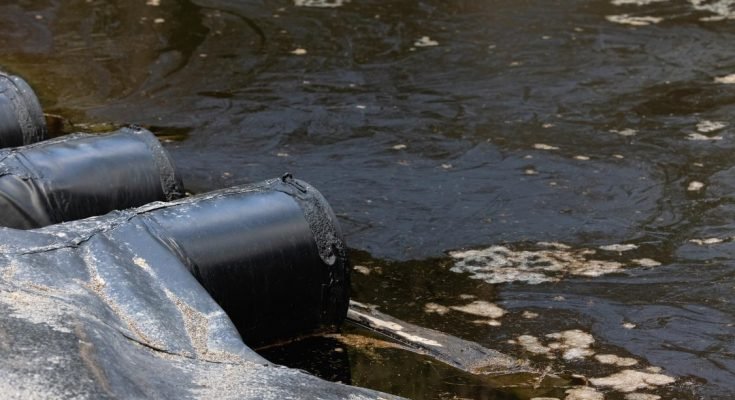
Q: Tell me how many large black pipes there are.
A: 3